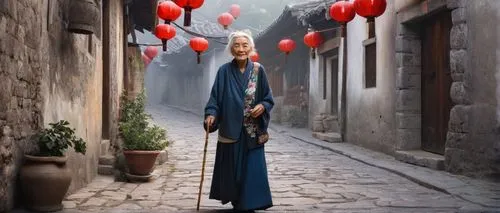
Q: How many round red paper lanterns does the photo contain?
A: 13